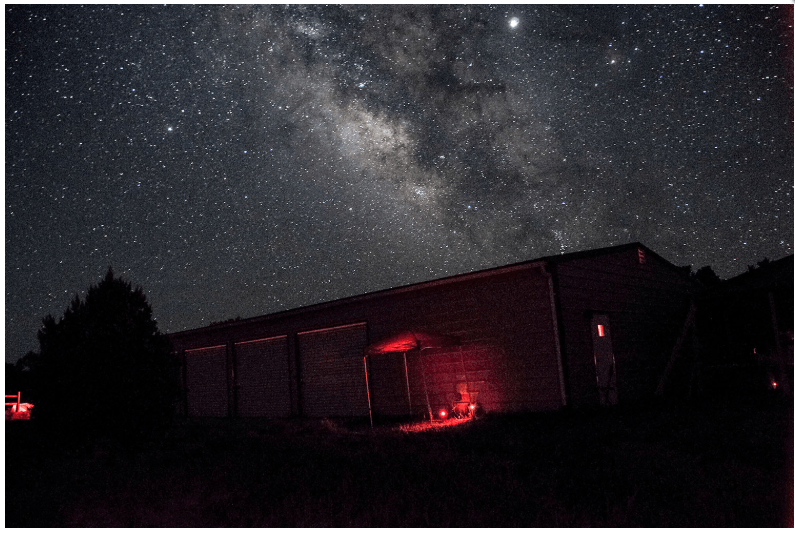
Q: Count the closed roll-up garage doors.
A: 3